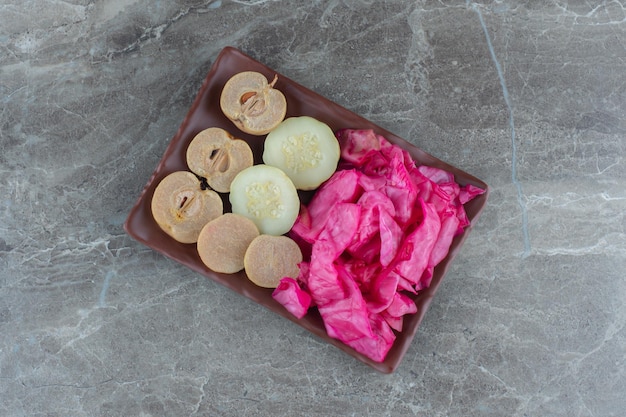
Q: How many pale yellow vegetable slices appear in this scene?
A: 2